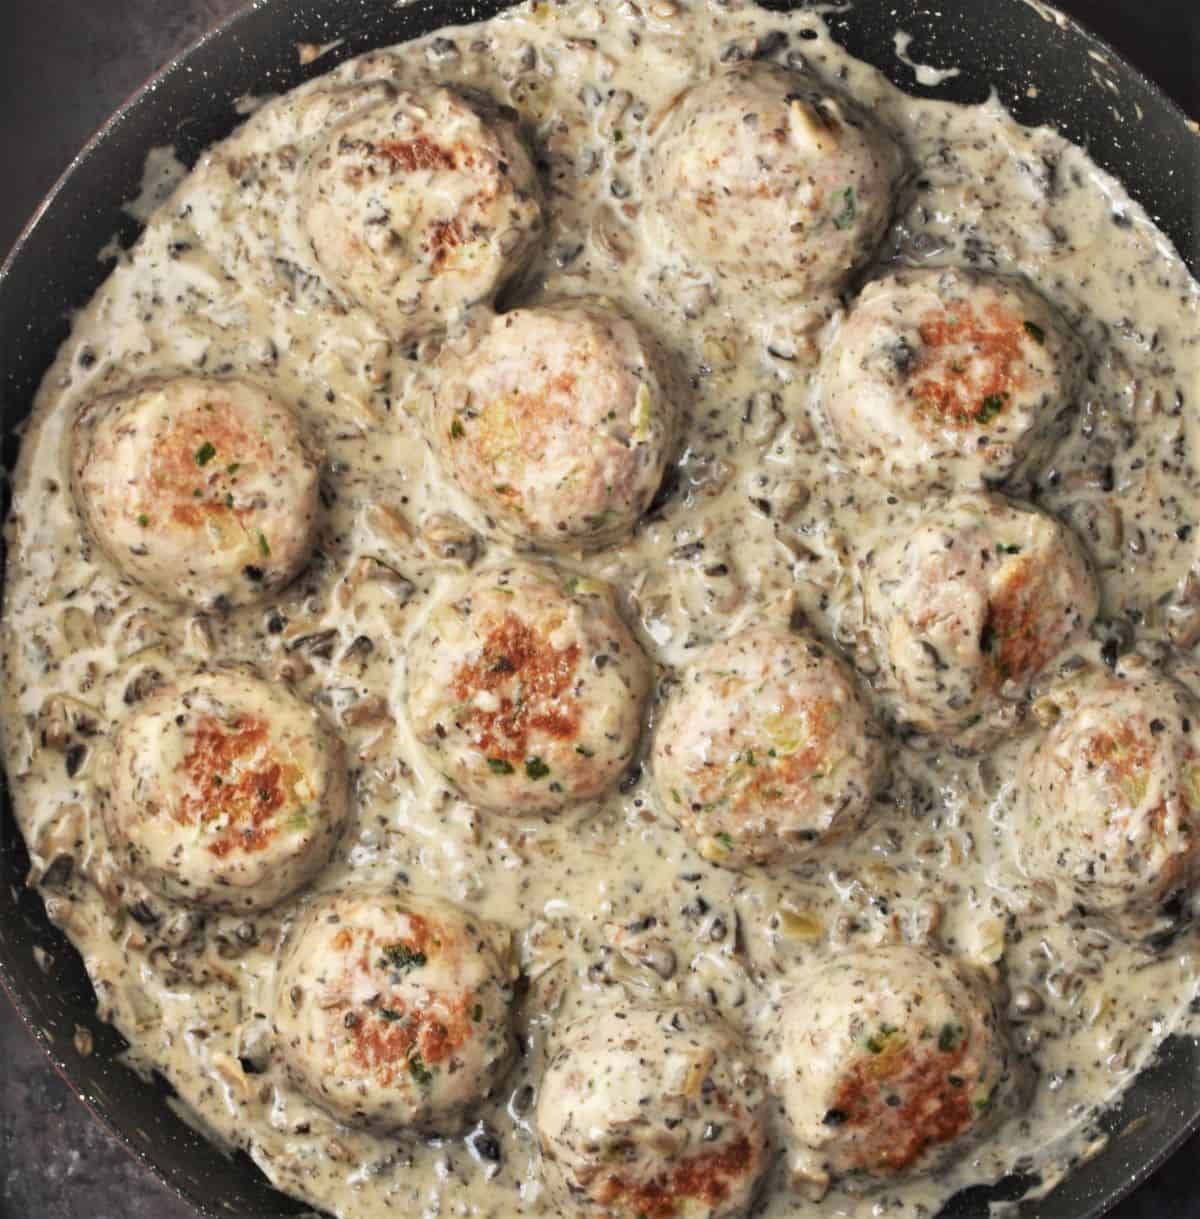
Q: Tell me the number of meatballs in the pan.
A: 13